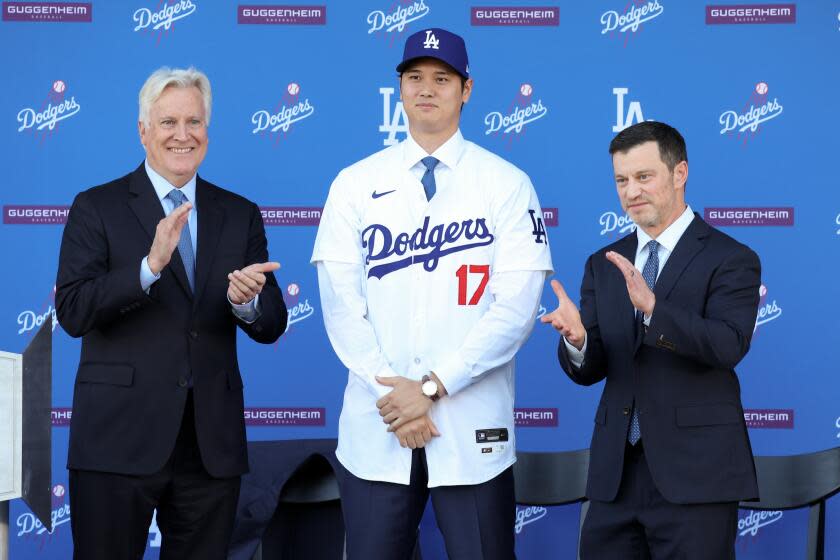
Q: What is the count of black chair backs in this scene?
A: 3